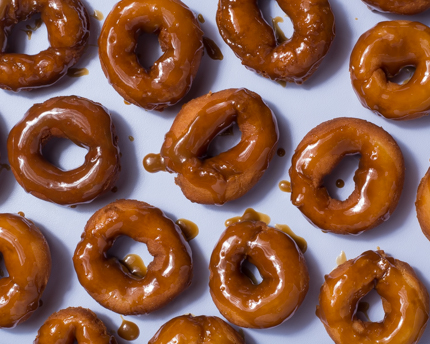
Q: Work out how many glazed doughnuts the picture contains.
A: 15